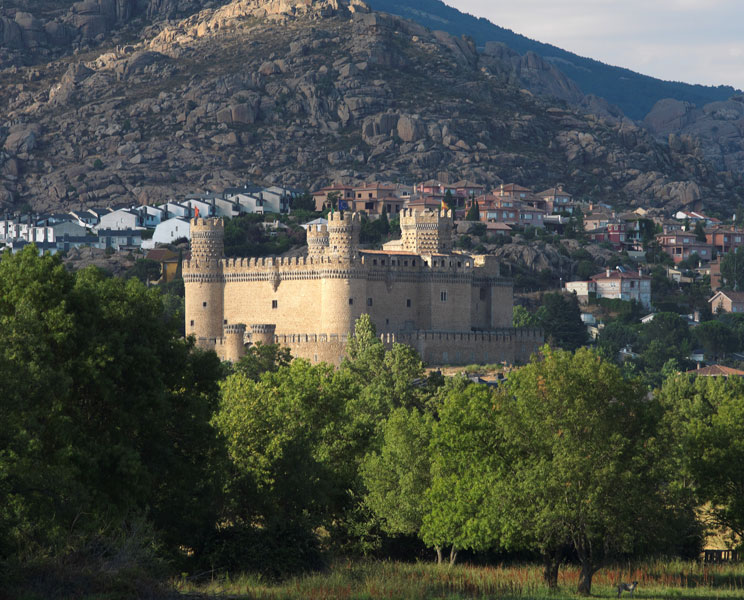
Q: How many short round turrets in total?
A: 2